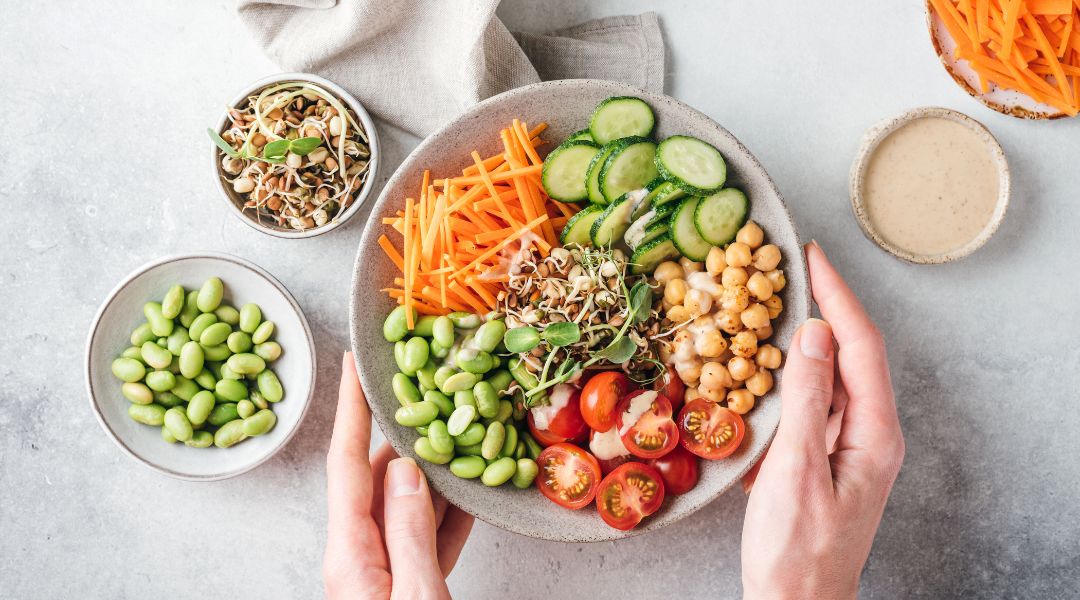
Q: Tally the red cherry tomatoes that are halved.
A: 4